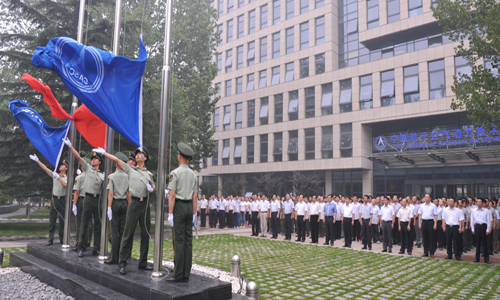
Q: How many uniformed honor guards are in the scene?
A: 7